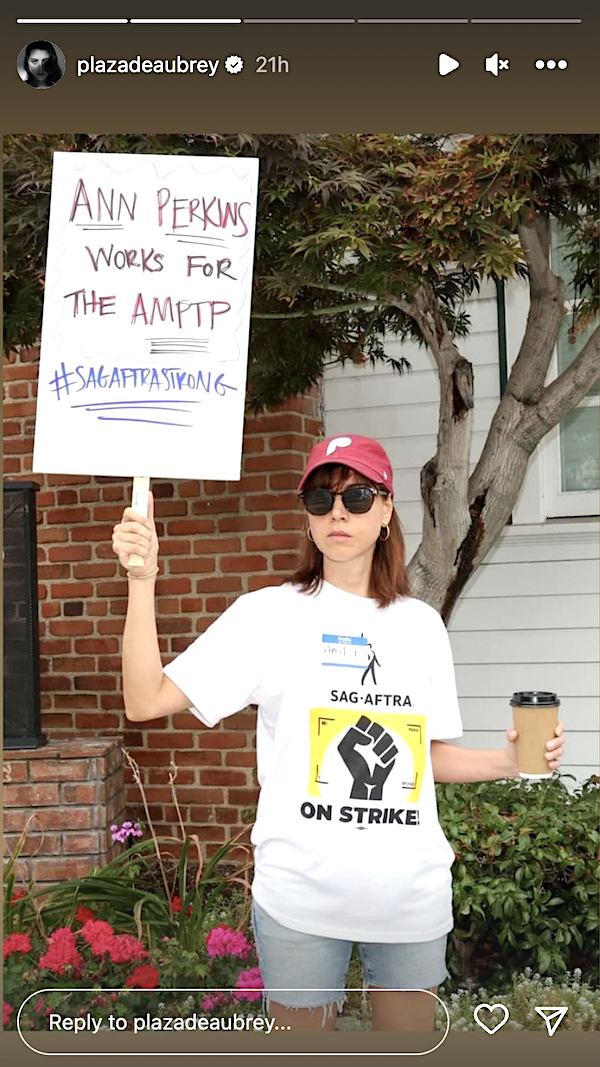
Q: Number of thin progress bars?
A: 5